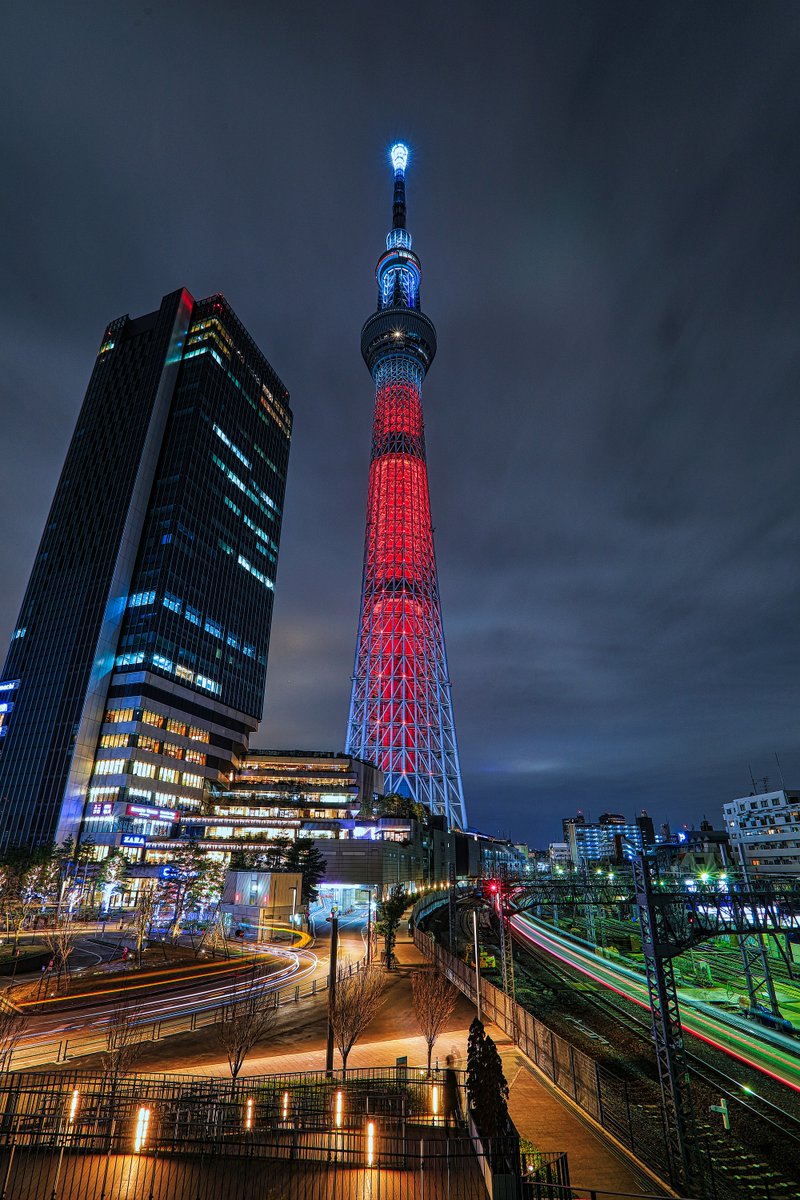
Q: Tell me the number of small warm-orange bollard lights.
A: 7